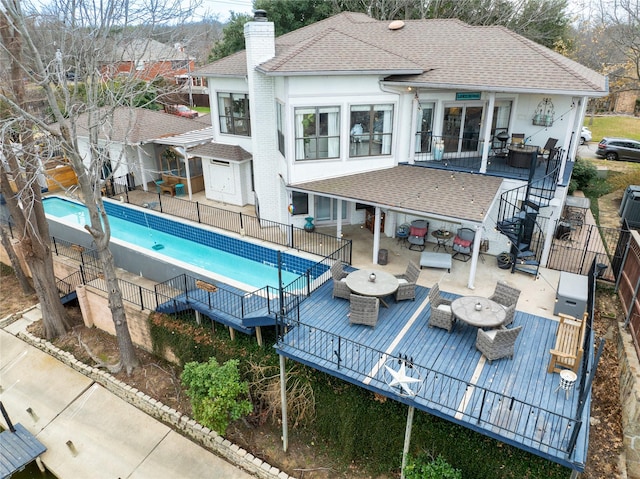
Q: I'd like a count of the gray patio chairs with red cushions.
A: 2